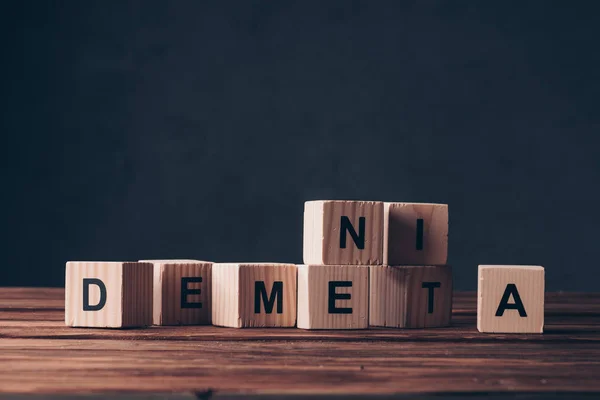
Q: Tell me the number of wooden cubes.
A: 8